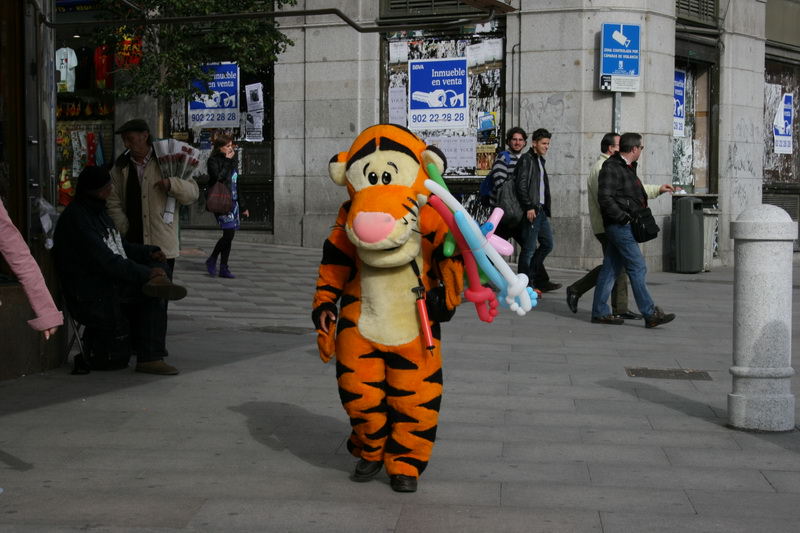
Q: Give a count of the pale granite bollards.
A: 1